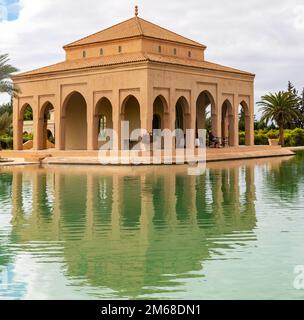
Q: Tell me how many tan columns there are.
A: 11